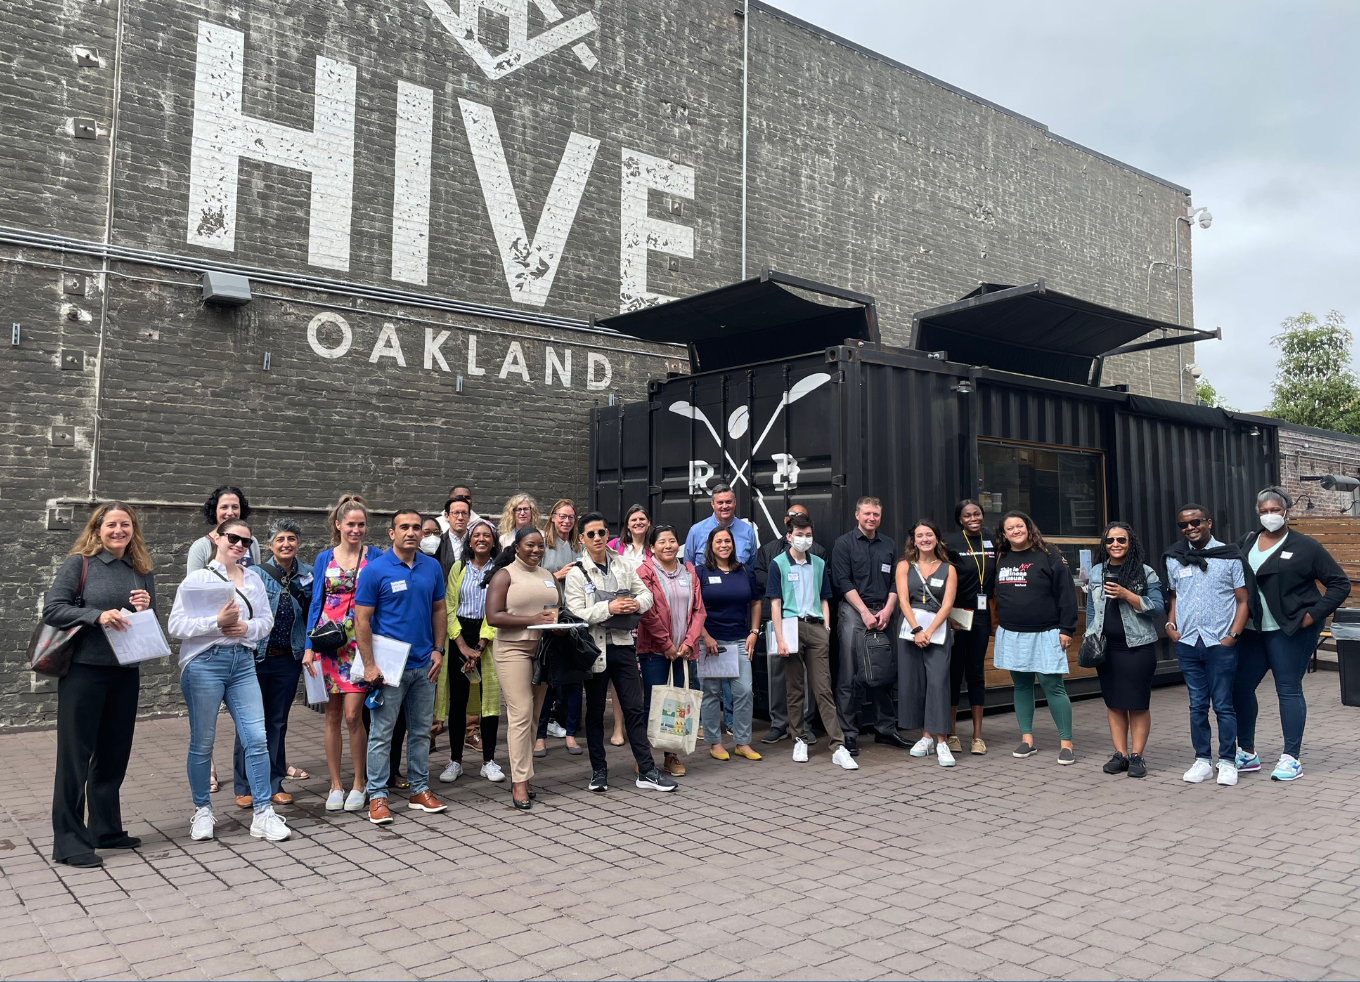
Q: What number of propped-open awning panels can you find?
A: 2